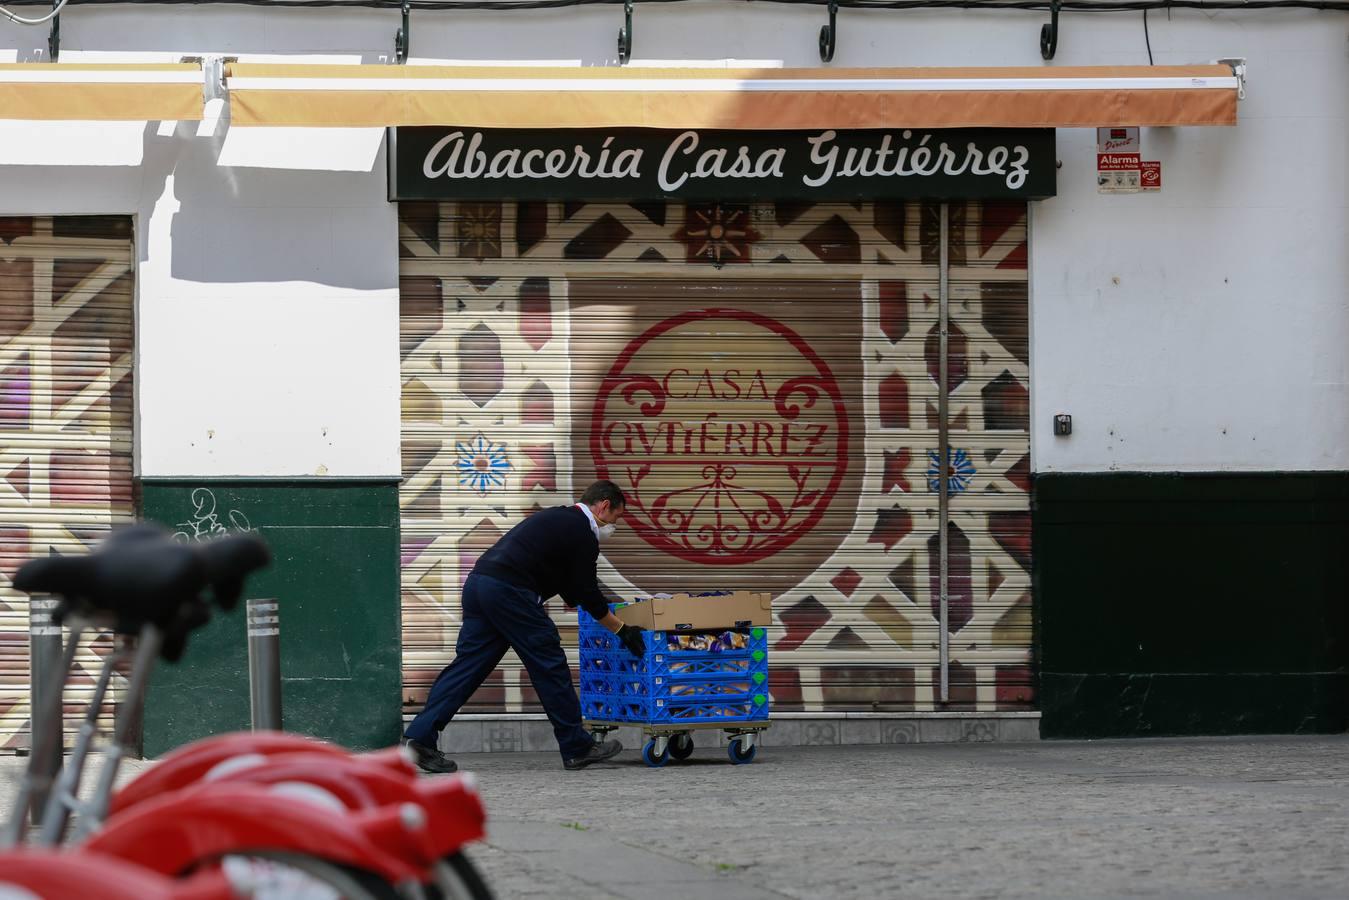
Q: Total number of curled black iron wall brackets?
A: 5